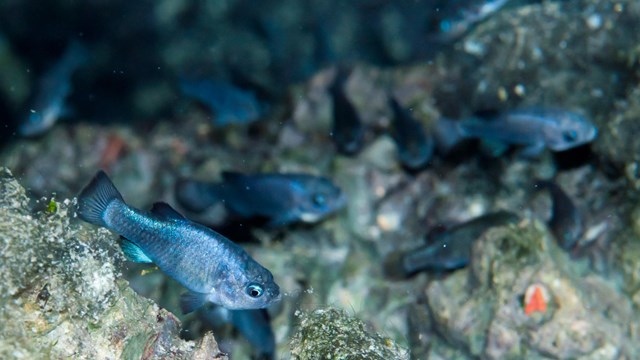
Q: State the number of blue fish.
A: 11